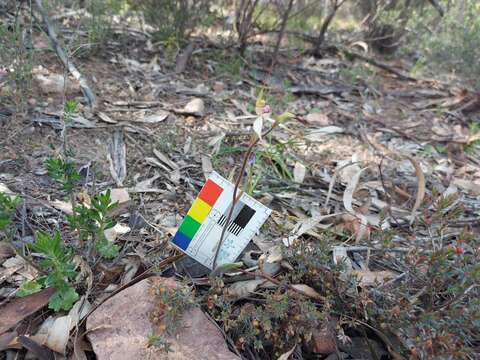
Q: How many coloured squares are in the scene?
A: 4